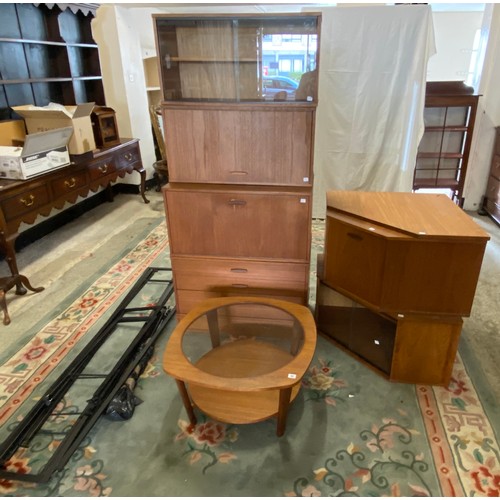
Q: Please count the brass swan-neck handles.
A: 4